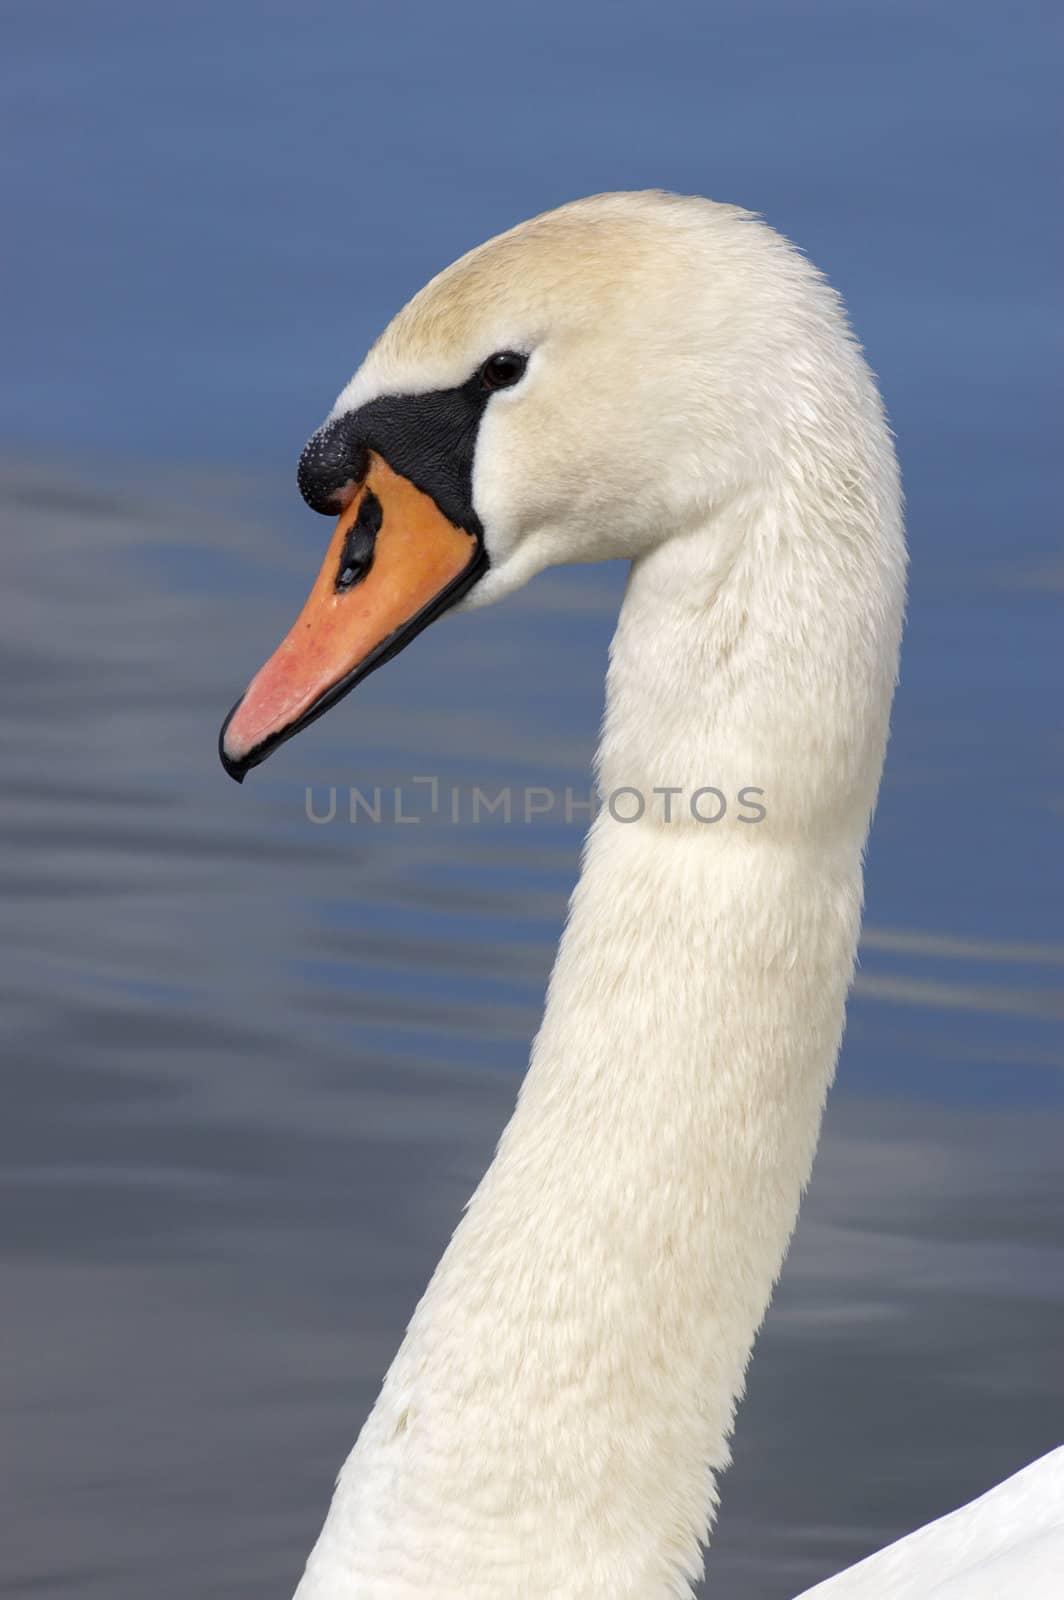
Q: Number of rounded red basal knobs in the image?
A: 0